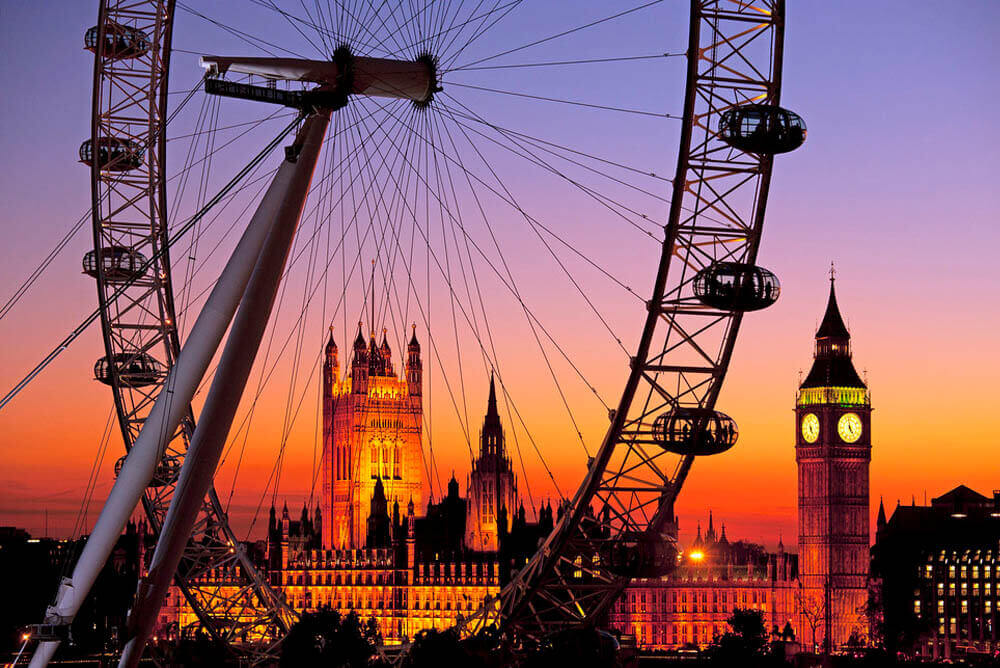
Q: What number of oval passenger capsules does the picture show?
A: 9